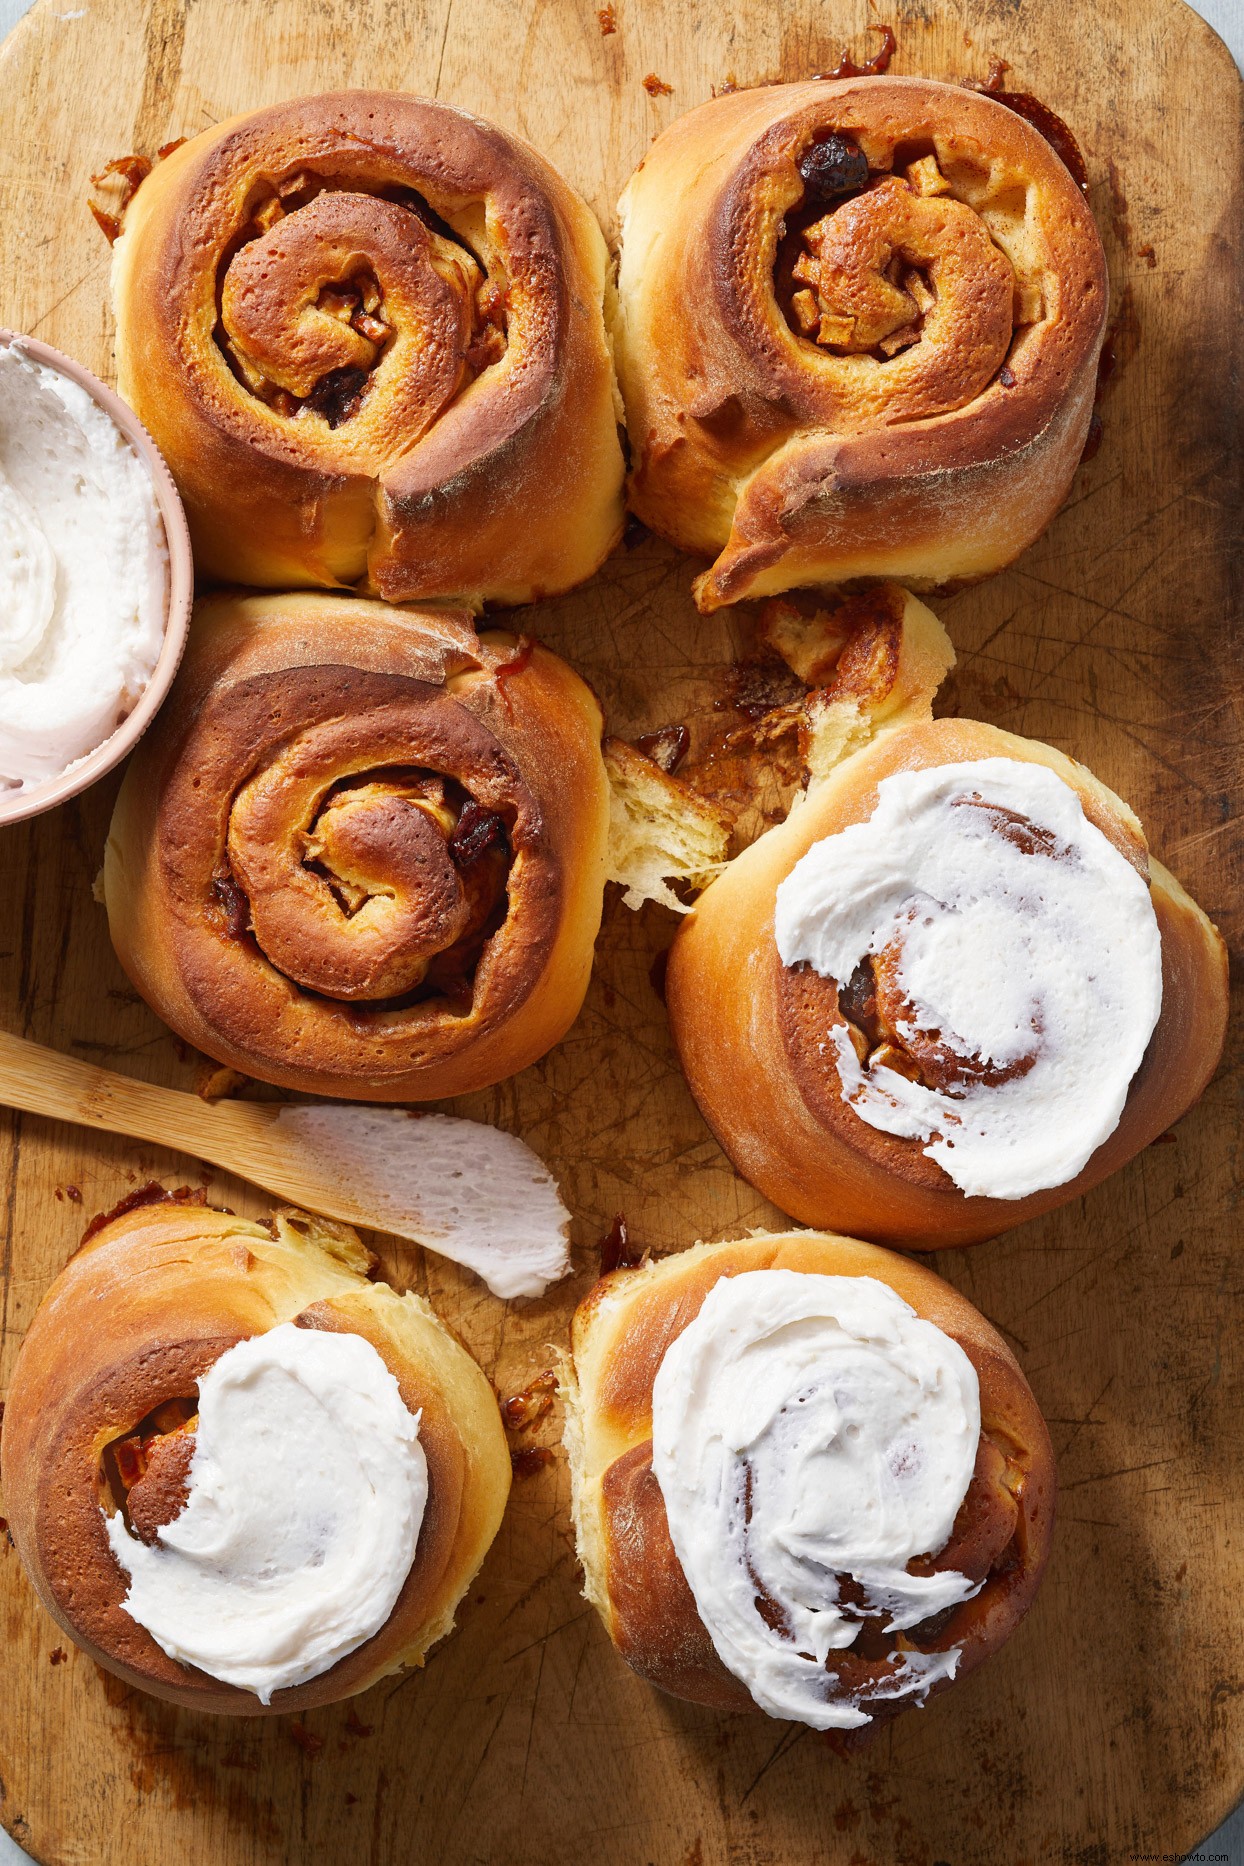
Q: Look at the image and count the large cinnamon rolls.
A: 6